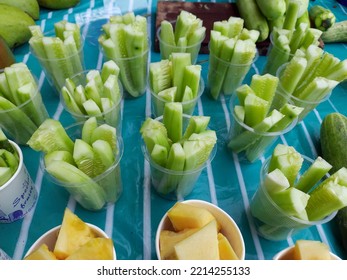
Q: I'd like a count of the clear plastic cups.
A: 13